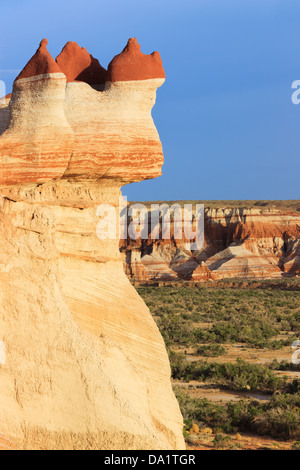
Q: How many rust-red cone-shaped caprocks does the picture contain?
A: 3